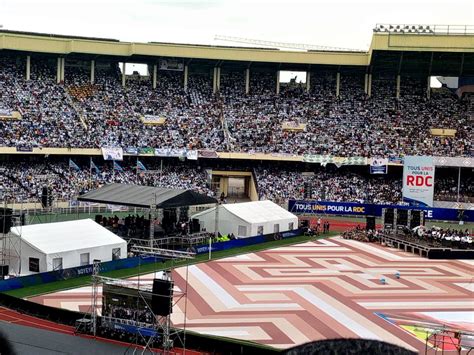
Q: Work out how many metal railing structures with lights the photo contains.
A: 1